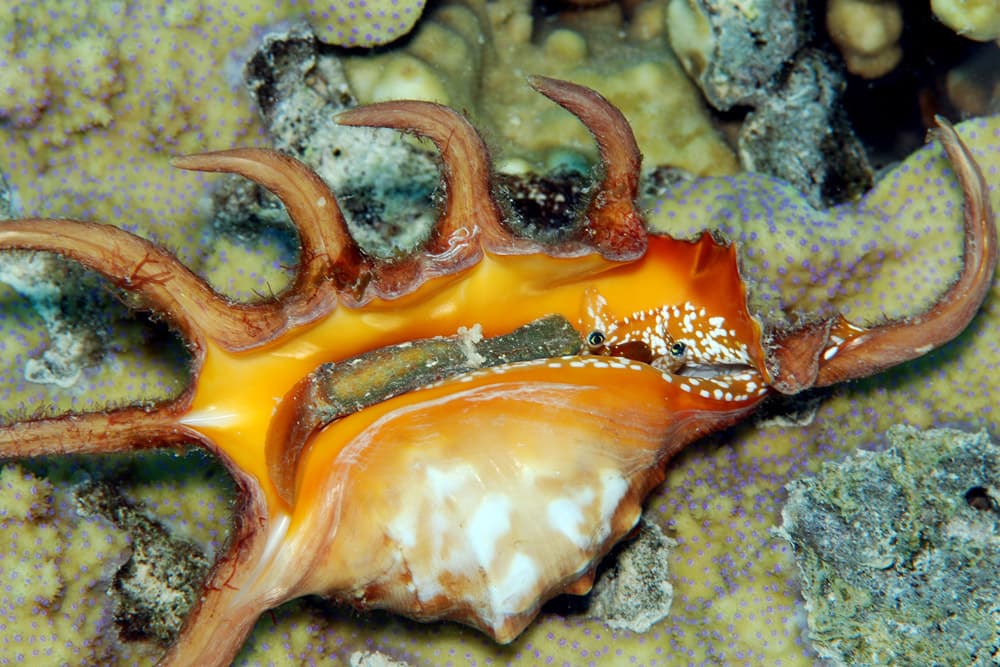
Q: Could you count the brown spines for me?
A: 7